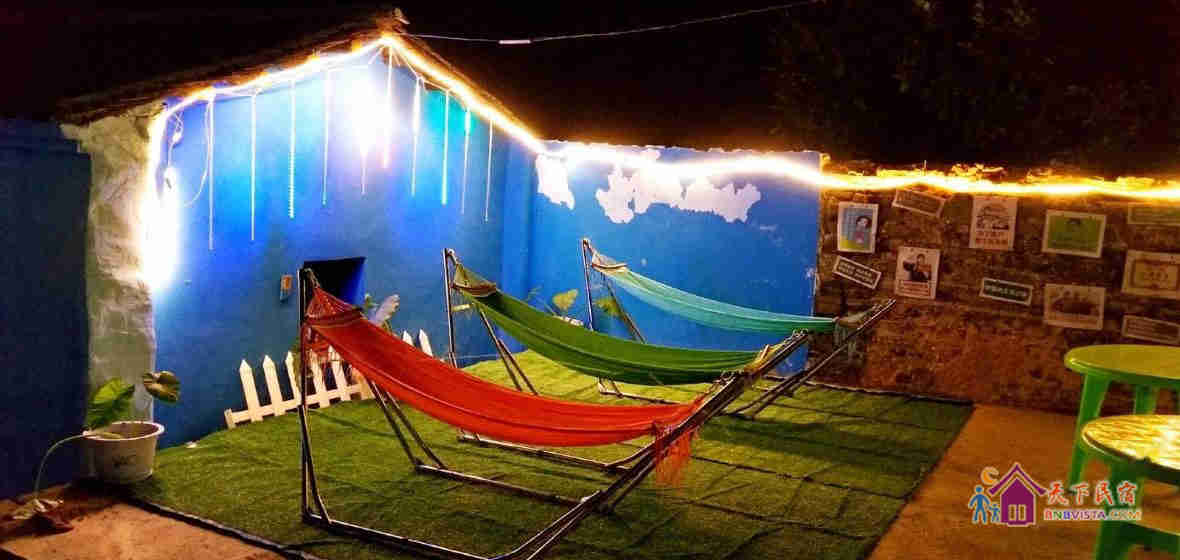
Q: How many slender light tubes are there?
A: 10